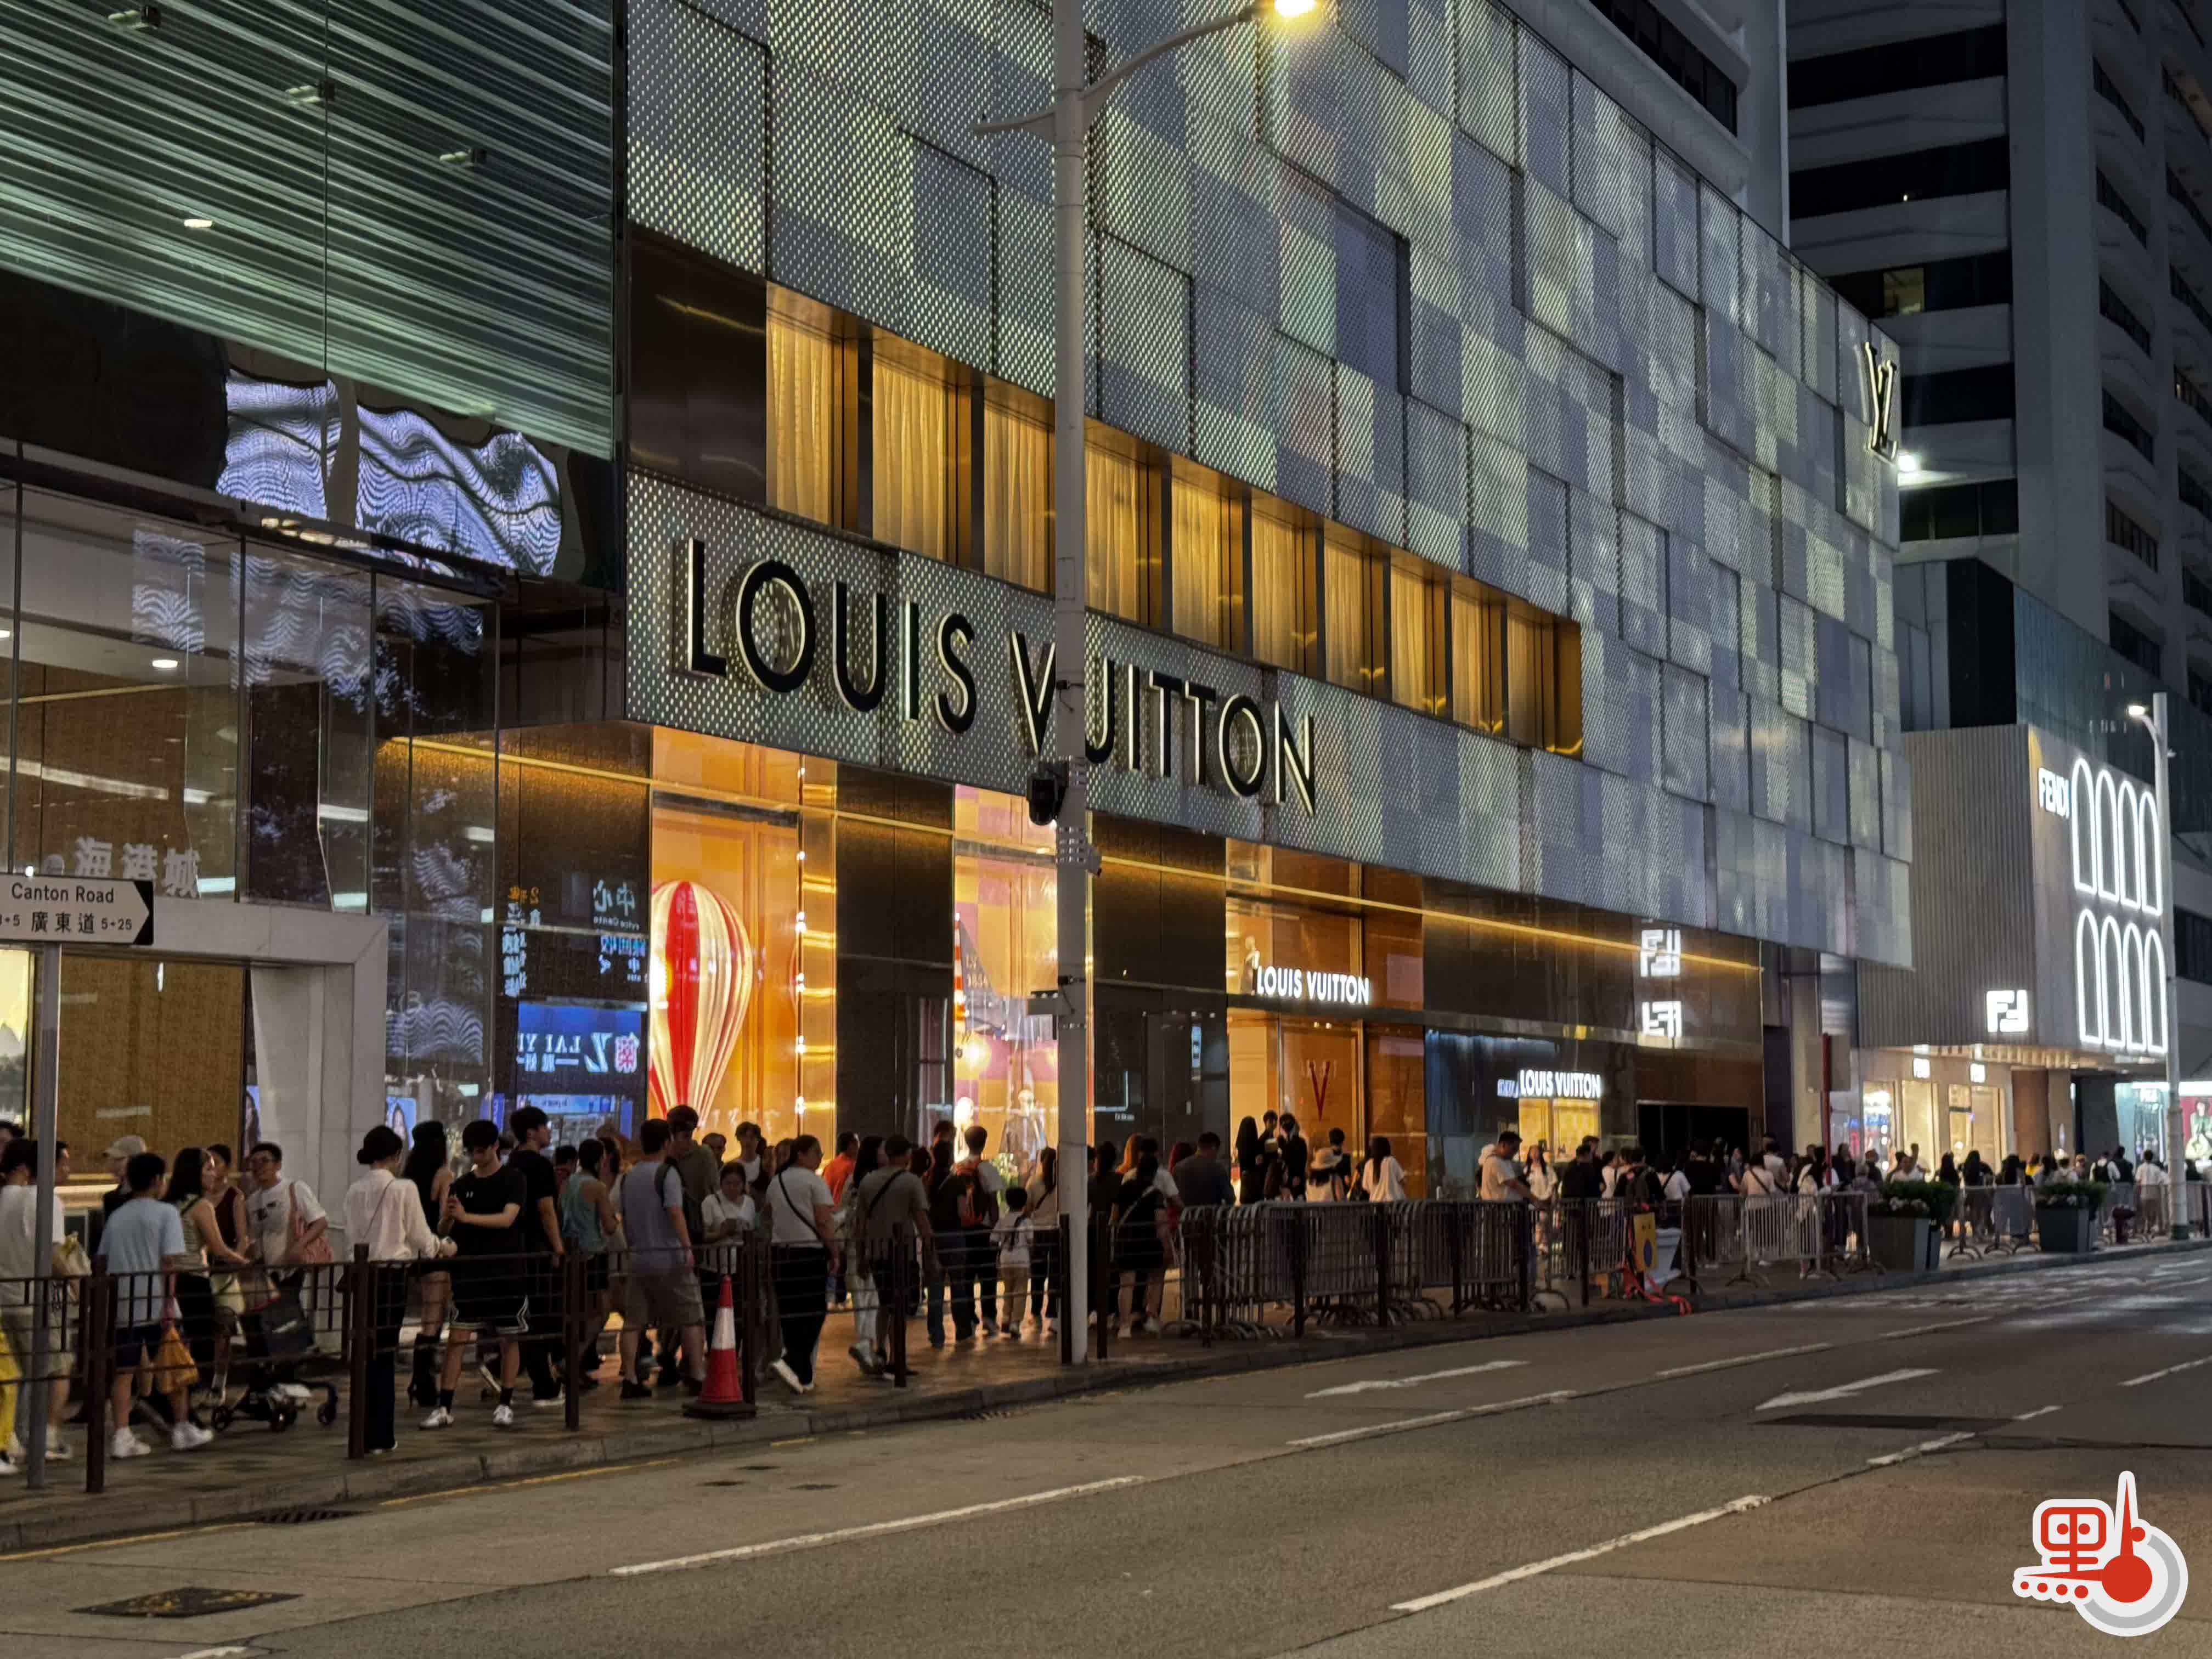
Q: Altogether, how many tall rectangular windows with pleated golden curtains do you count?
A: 10